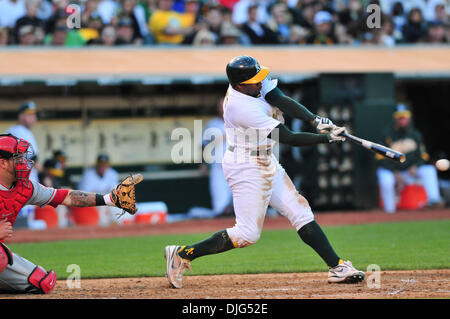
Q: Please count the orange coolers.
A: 4